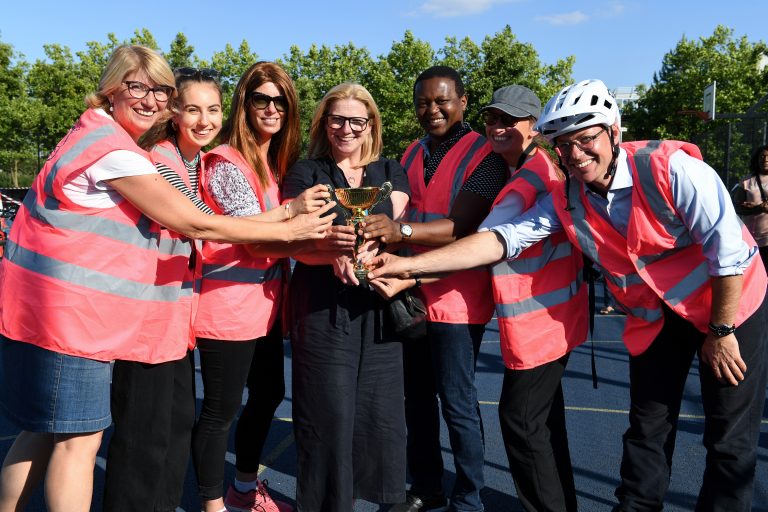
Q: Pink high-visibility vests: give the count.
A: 6